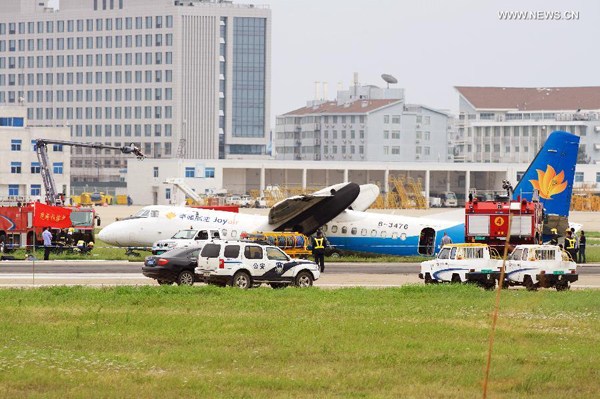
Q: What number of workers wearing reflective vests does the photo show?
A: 2